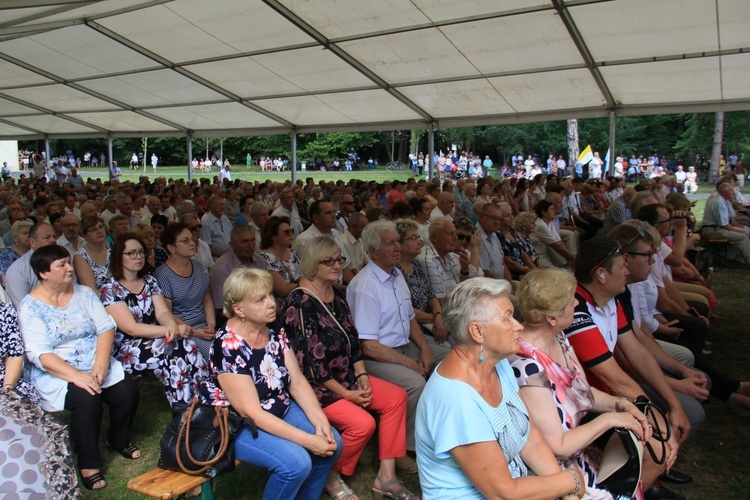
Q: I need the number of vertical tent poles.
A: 6